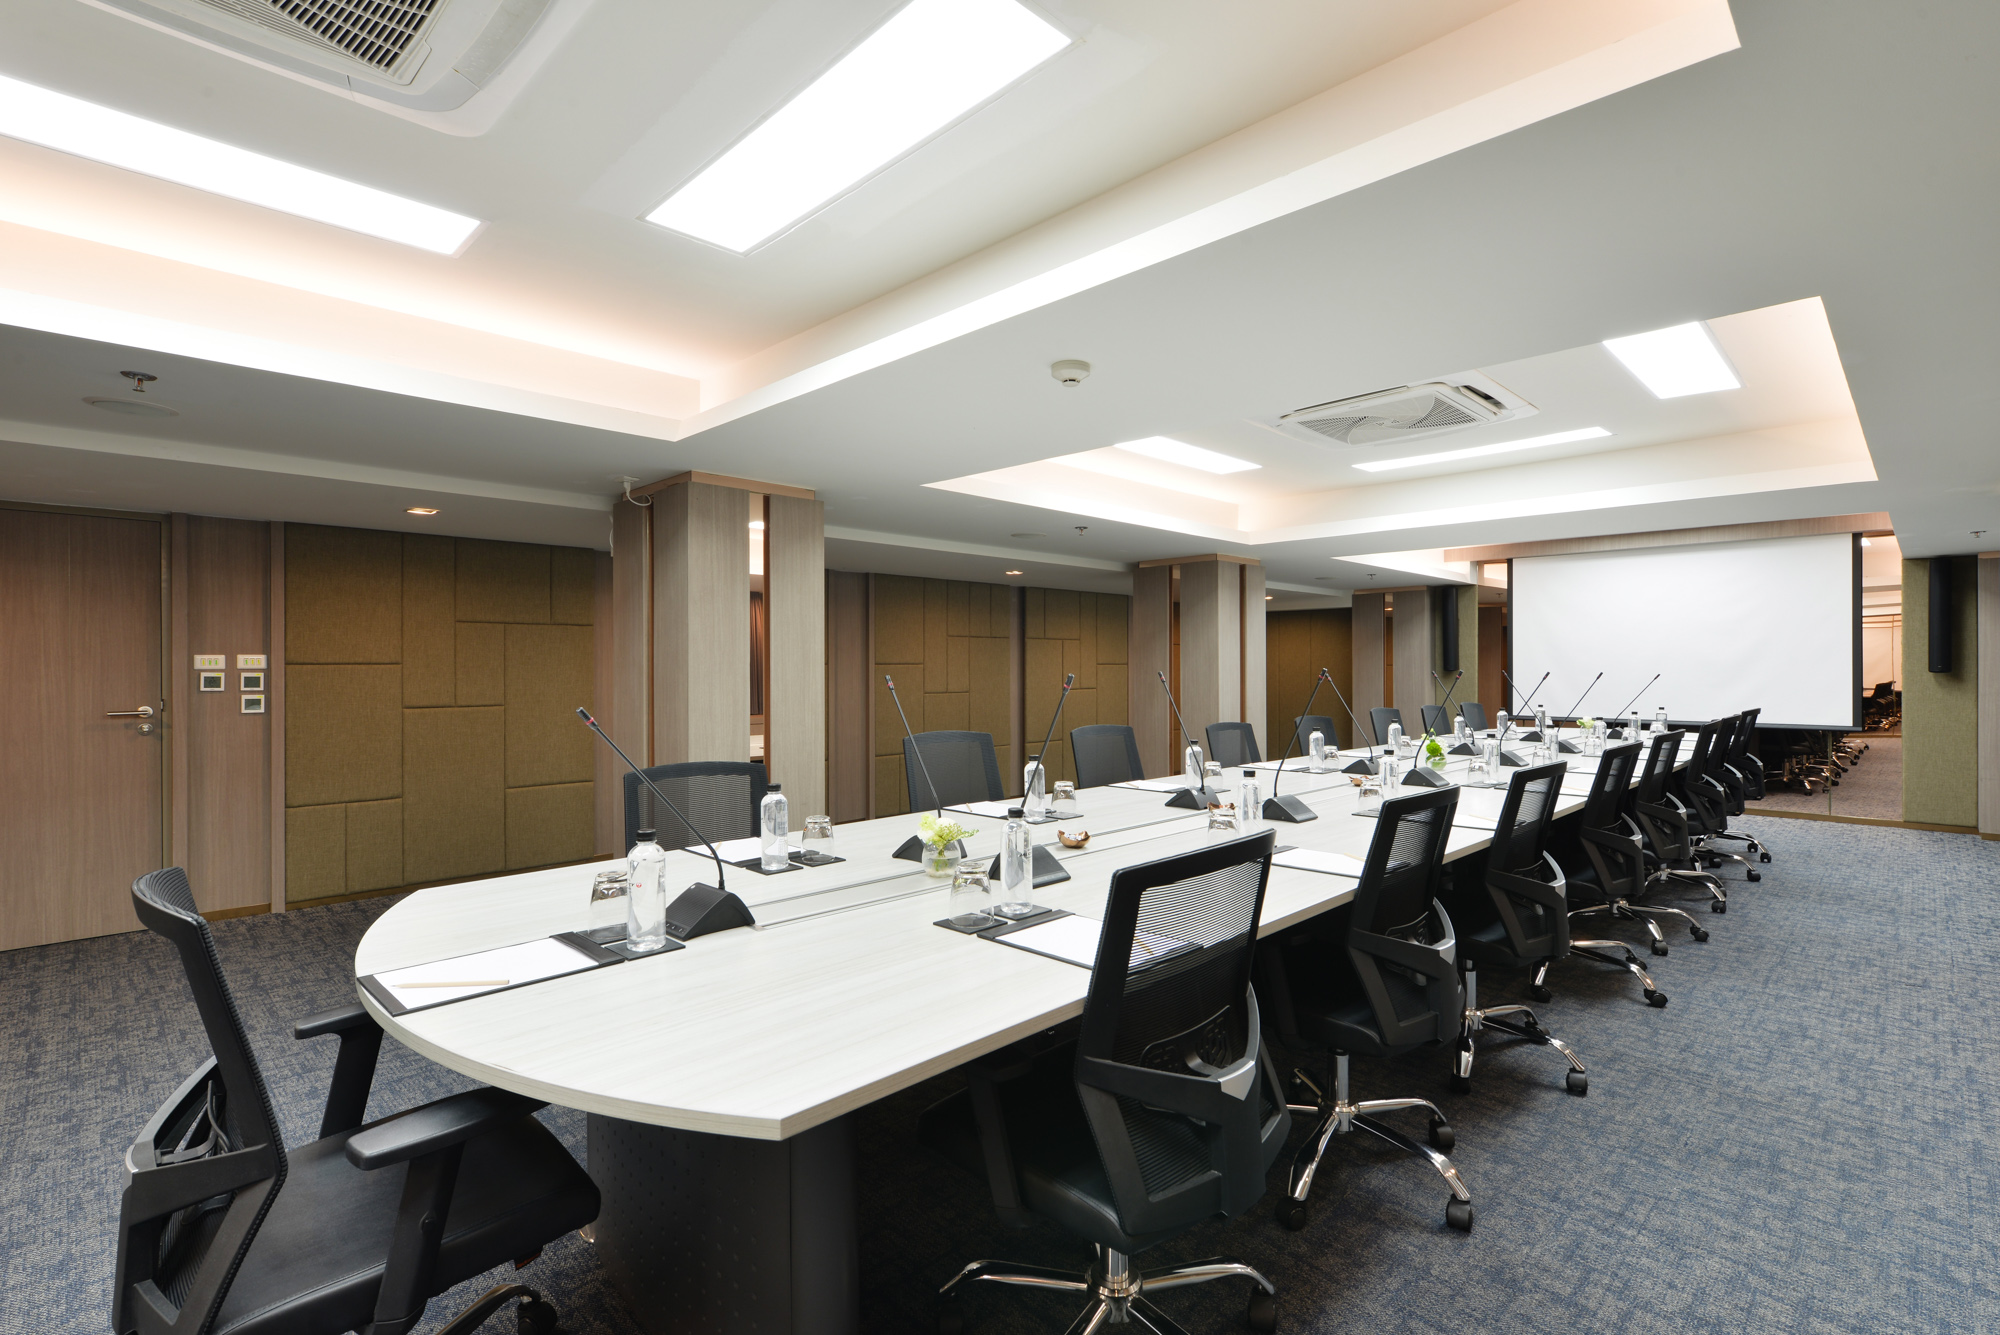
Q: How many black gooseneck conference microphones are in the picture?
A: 12